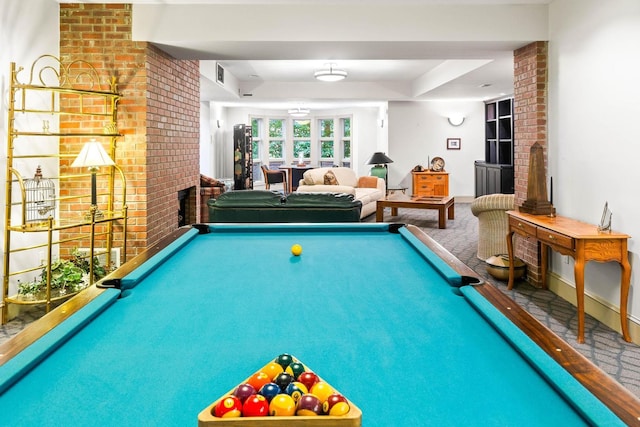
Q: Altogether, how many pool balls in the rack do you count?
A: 15